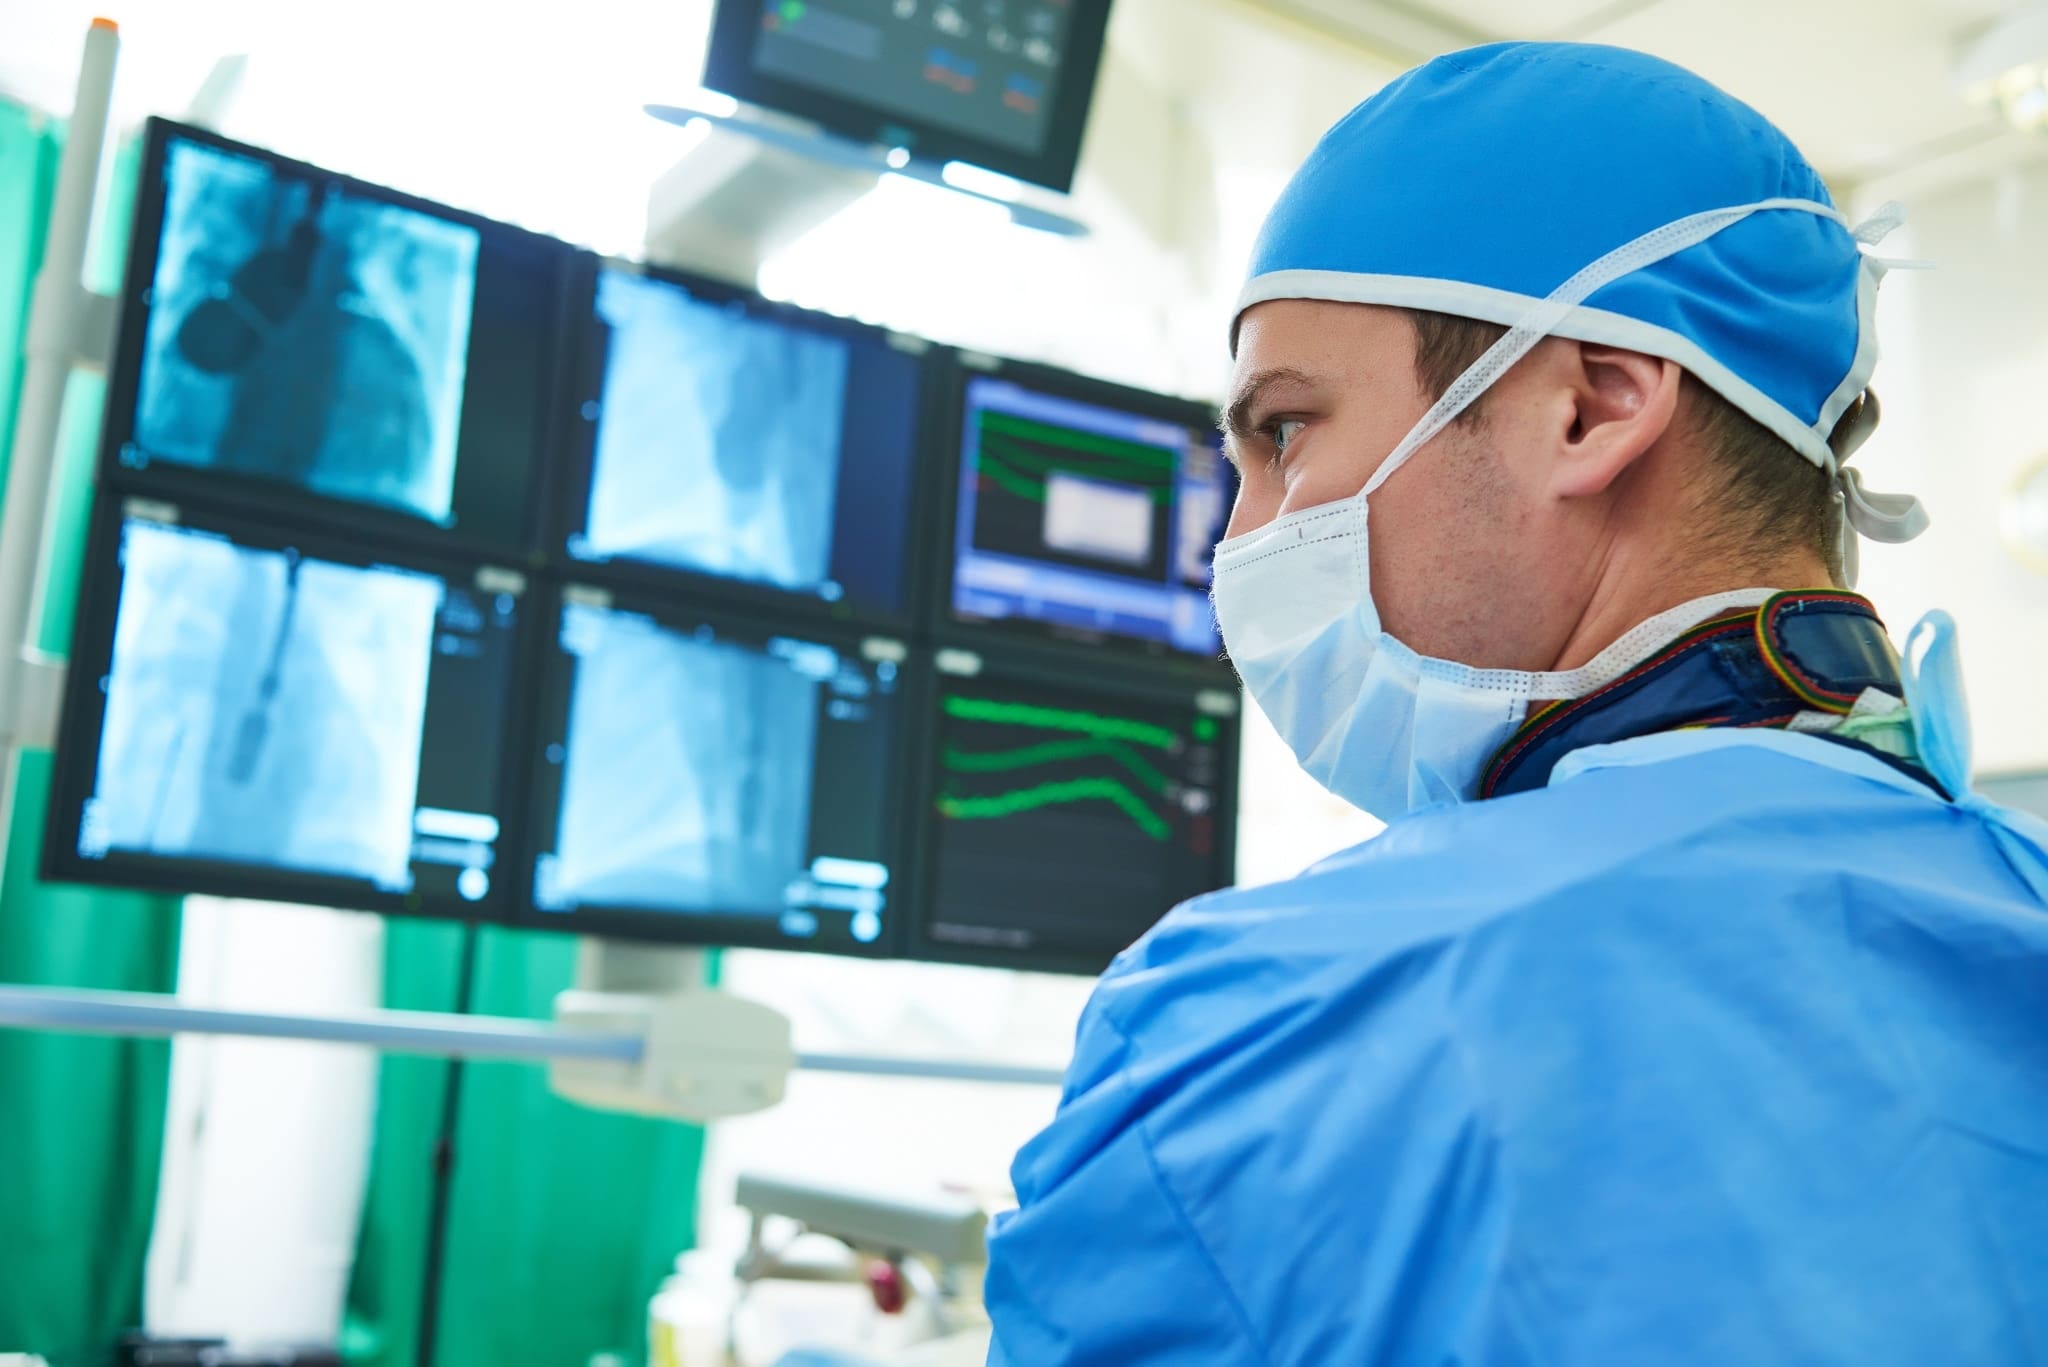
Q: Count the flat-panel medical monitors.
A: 7